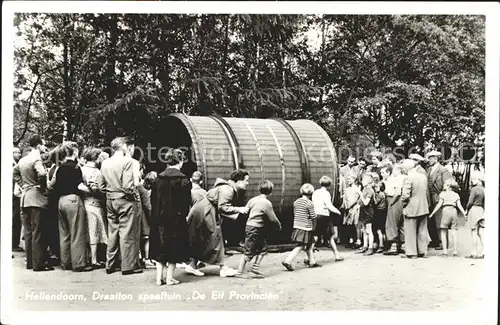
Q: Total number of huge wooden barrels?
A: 1